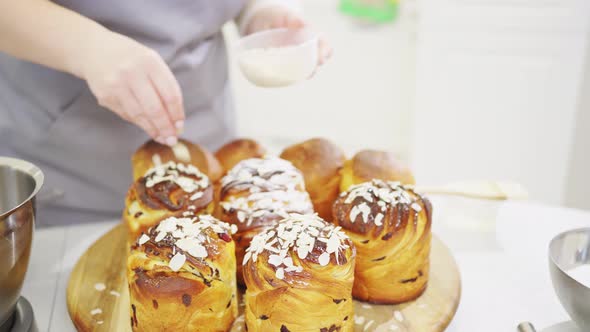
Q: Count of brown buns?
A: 9